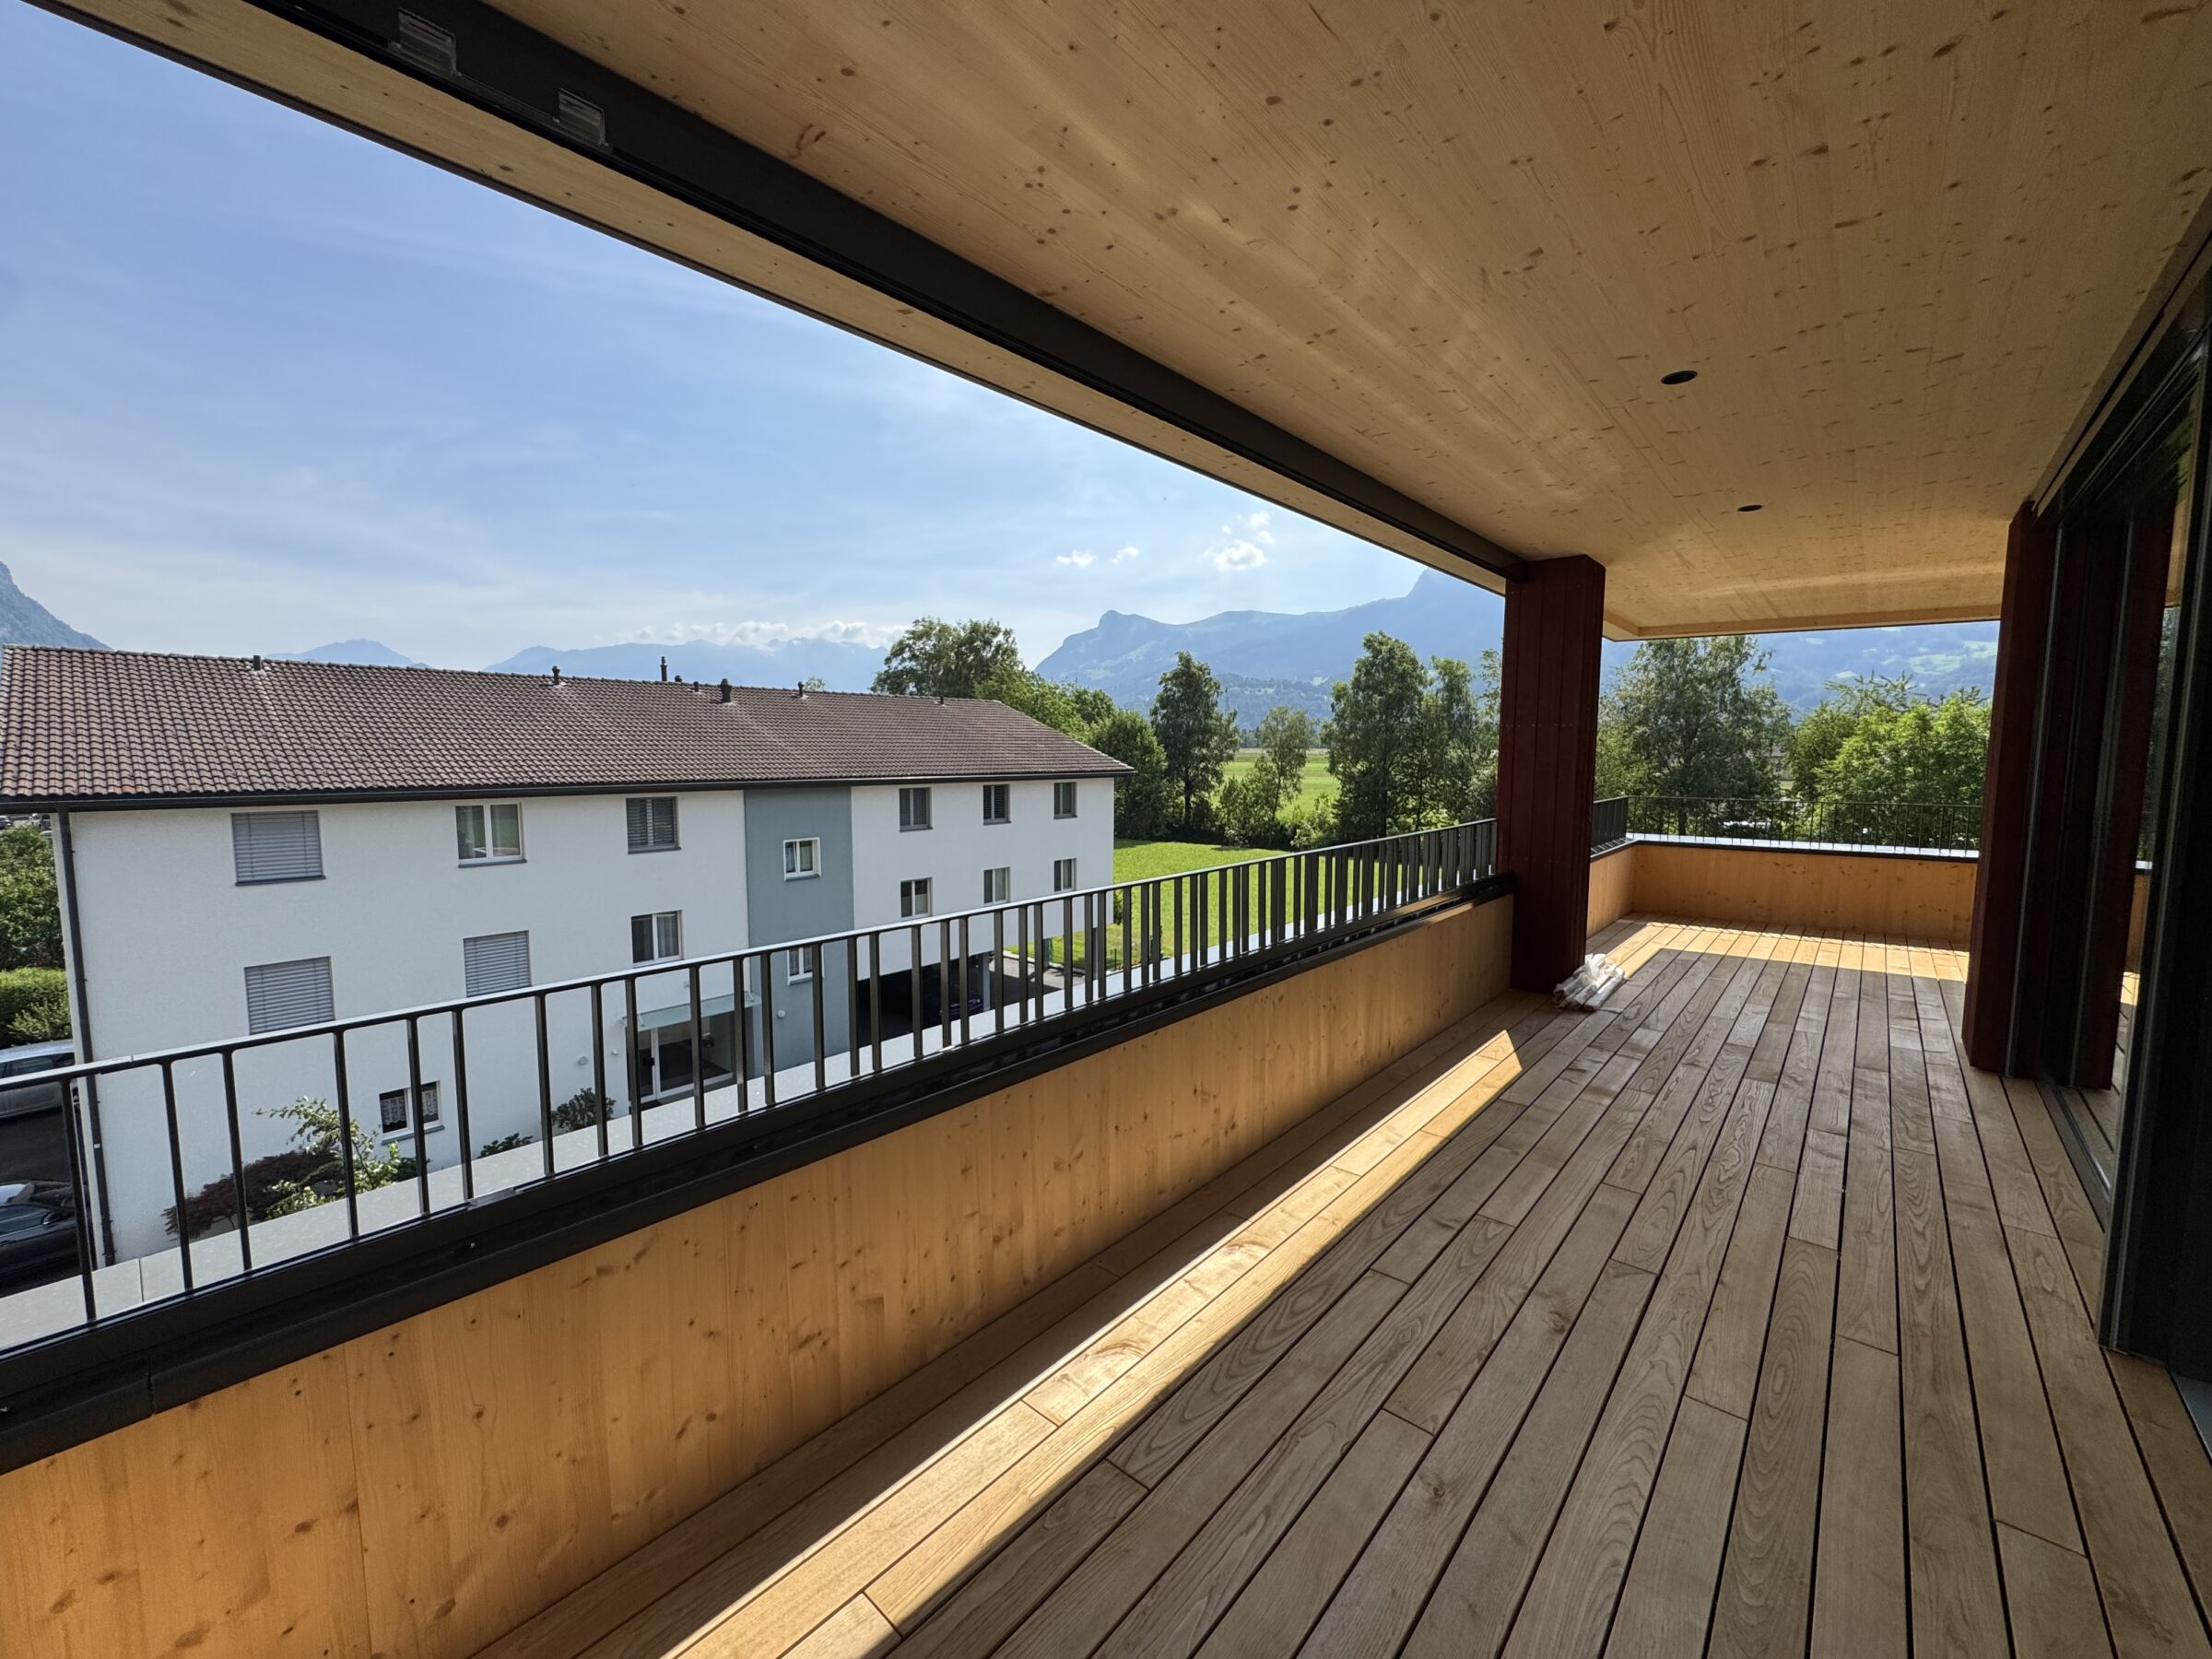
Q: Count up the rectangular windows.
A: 15